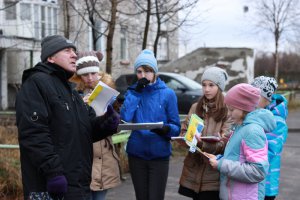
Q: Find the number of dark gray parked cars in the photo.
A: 1